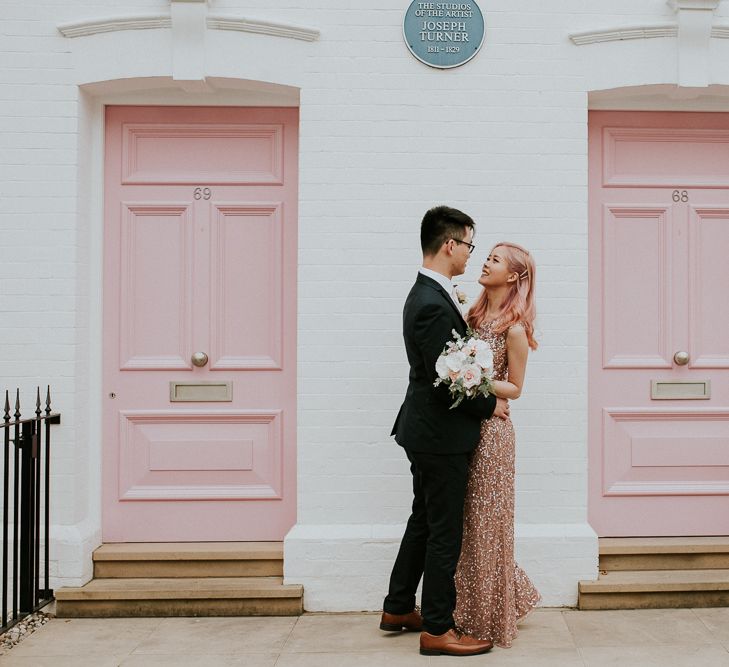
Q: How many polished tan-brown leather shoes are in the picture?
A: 2